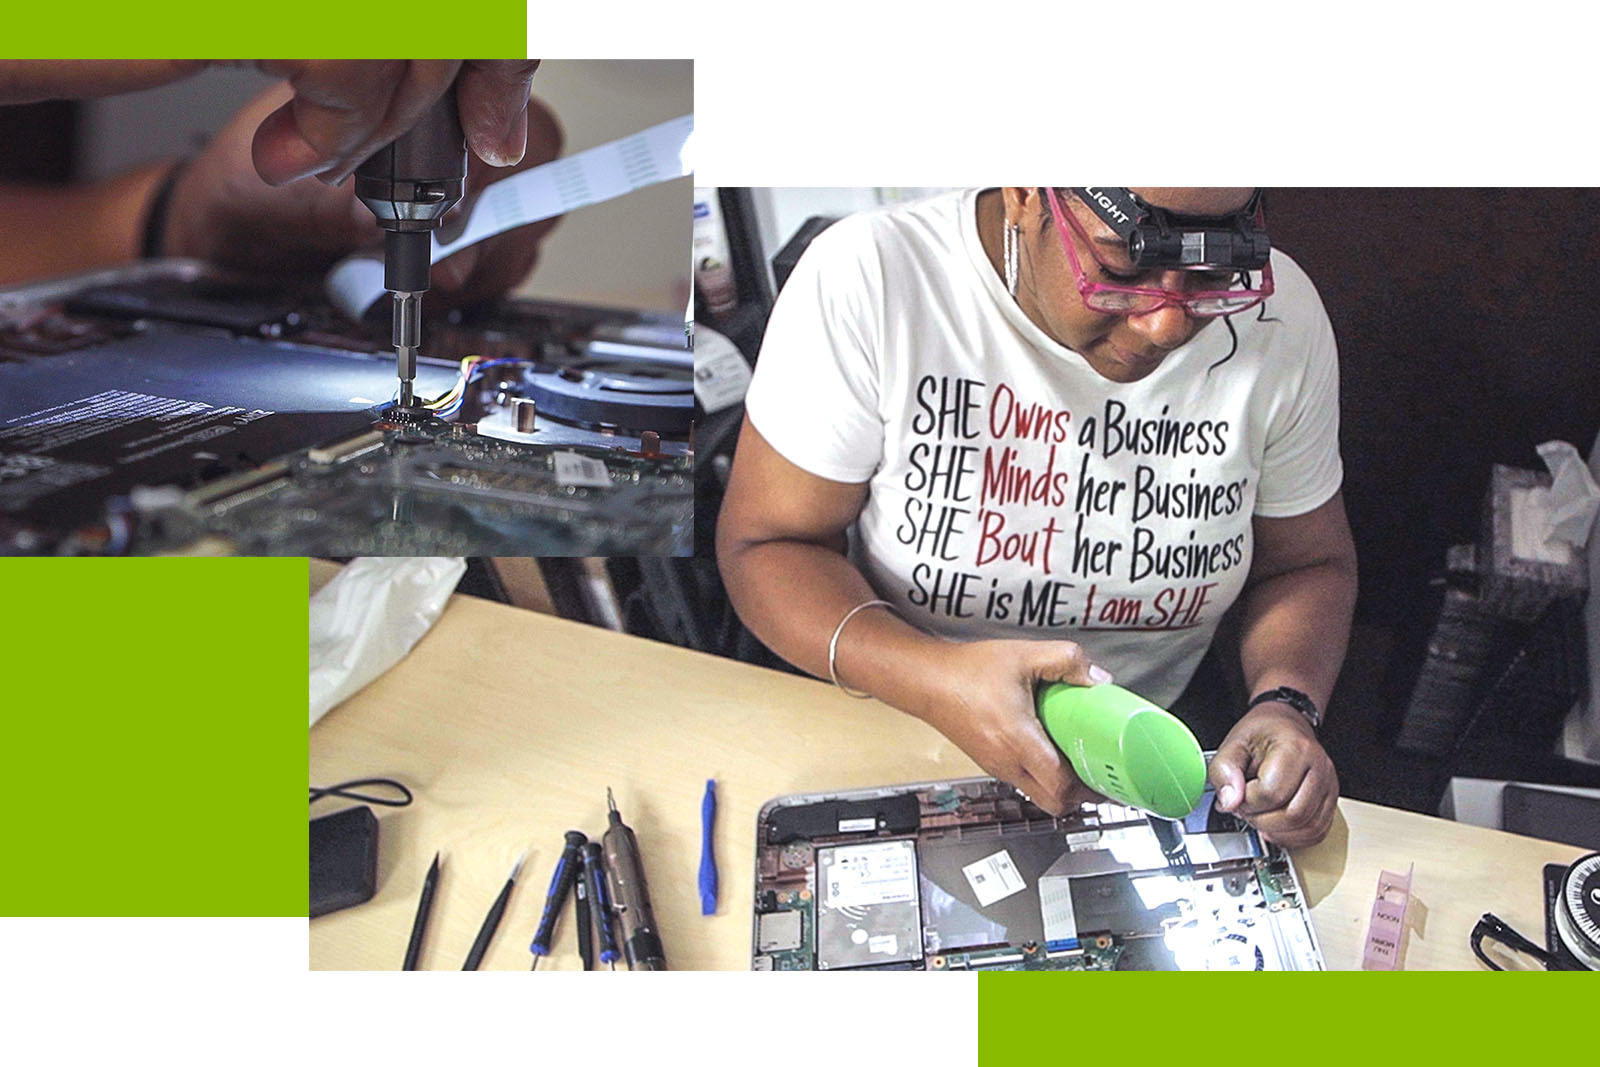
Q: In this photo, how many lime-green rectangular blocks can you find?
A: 3